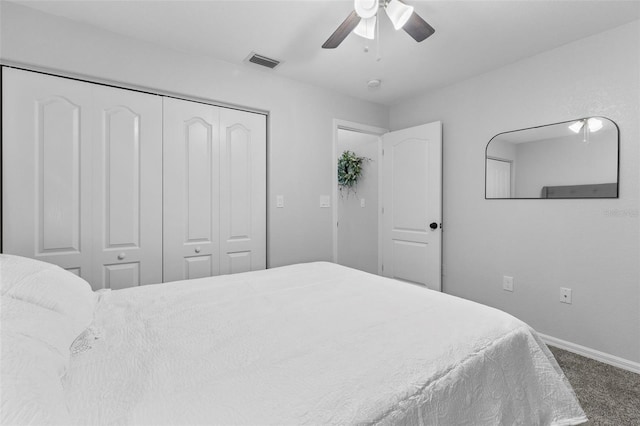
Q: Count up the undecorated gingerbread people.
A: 0